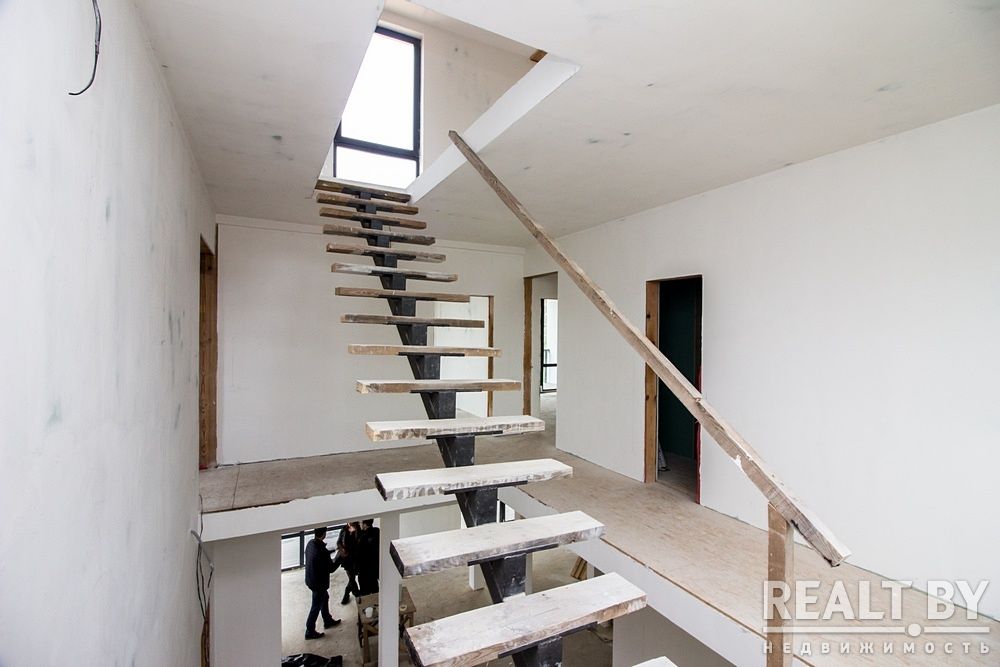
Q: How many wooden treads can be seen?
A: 15